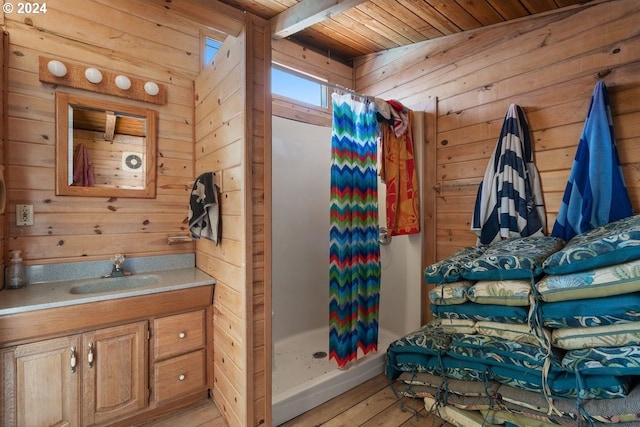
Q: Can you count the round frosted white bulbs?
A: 4